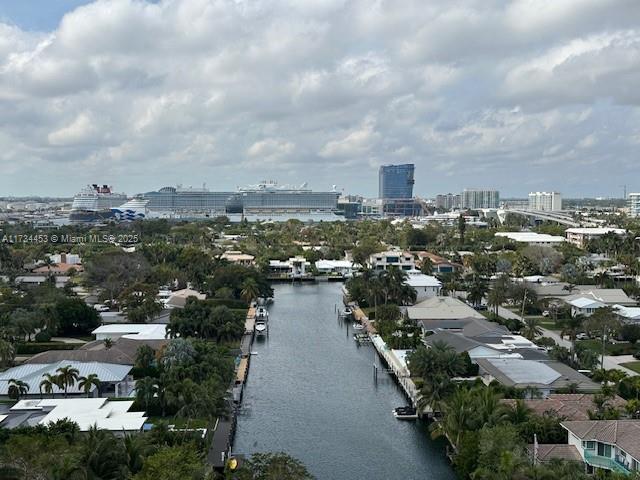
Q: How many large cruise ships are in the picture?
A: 3